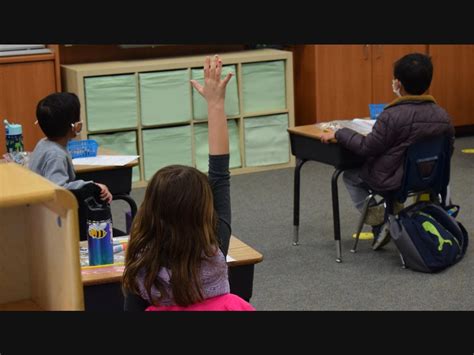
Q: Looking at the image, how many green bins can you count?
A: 8